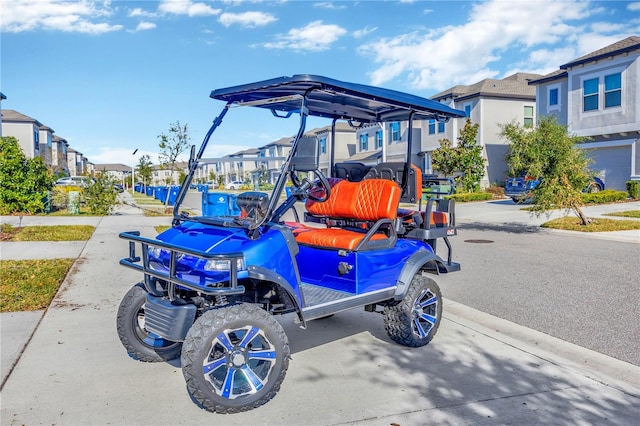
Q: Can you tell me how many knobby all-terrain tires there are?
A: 3